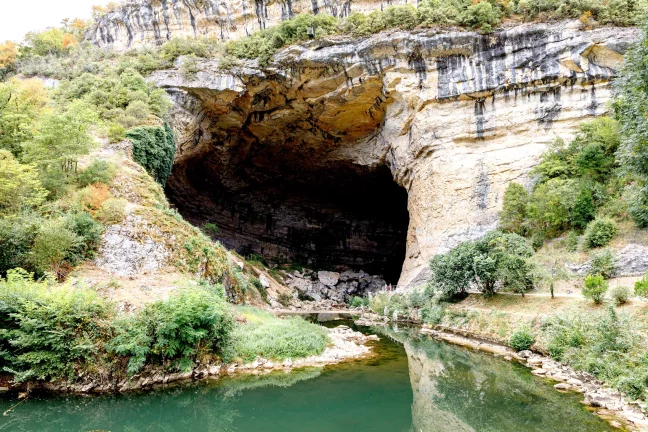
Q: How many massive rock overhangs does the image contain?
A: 1